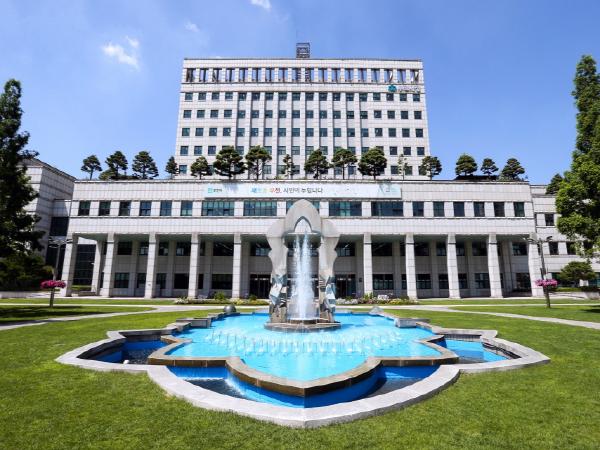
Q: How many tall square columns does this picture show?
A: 10